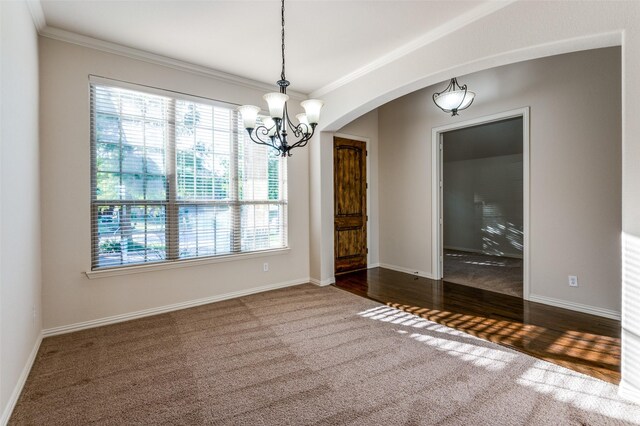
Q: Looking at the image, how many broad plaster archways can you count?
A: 1